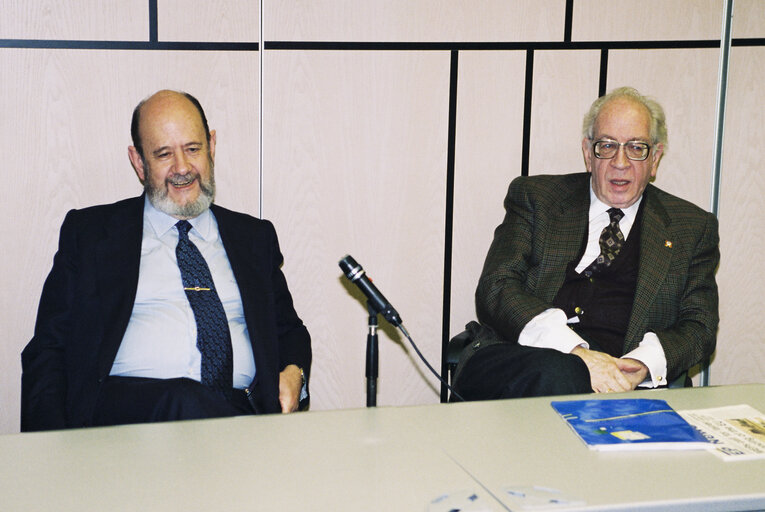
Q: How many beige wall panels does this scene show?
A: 11